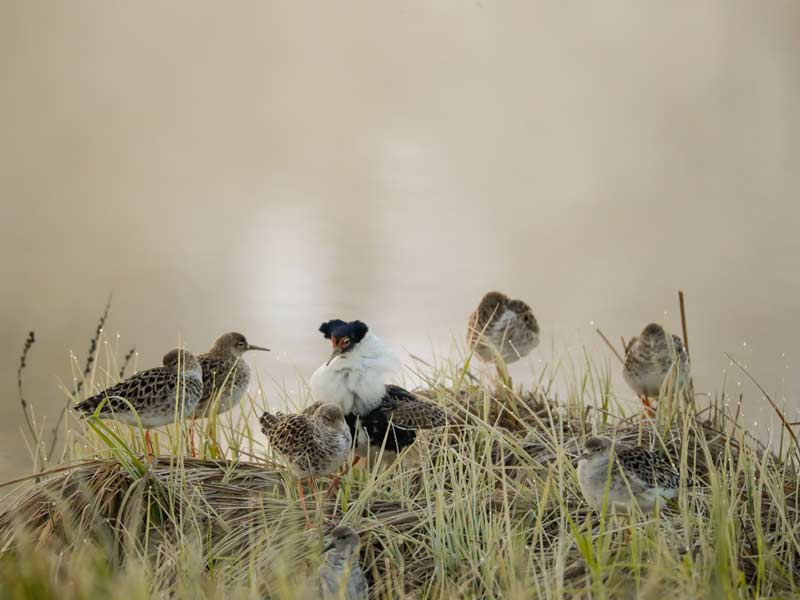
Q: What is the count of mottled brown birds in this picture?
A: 7